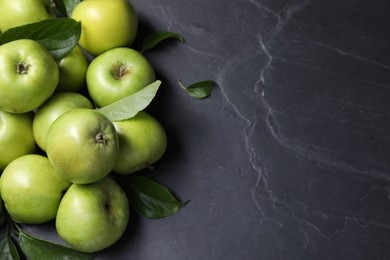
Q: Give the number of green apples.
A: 11